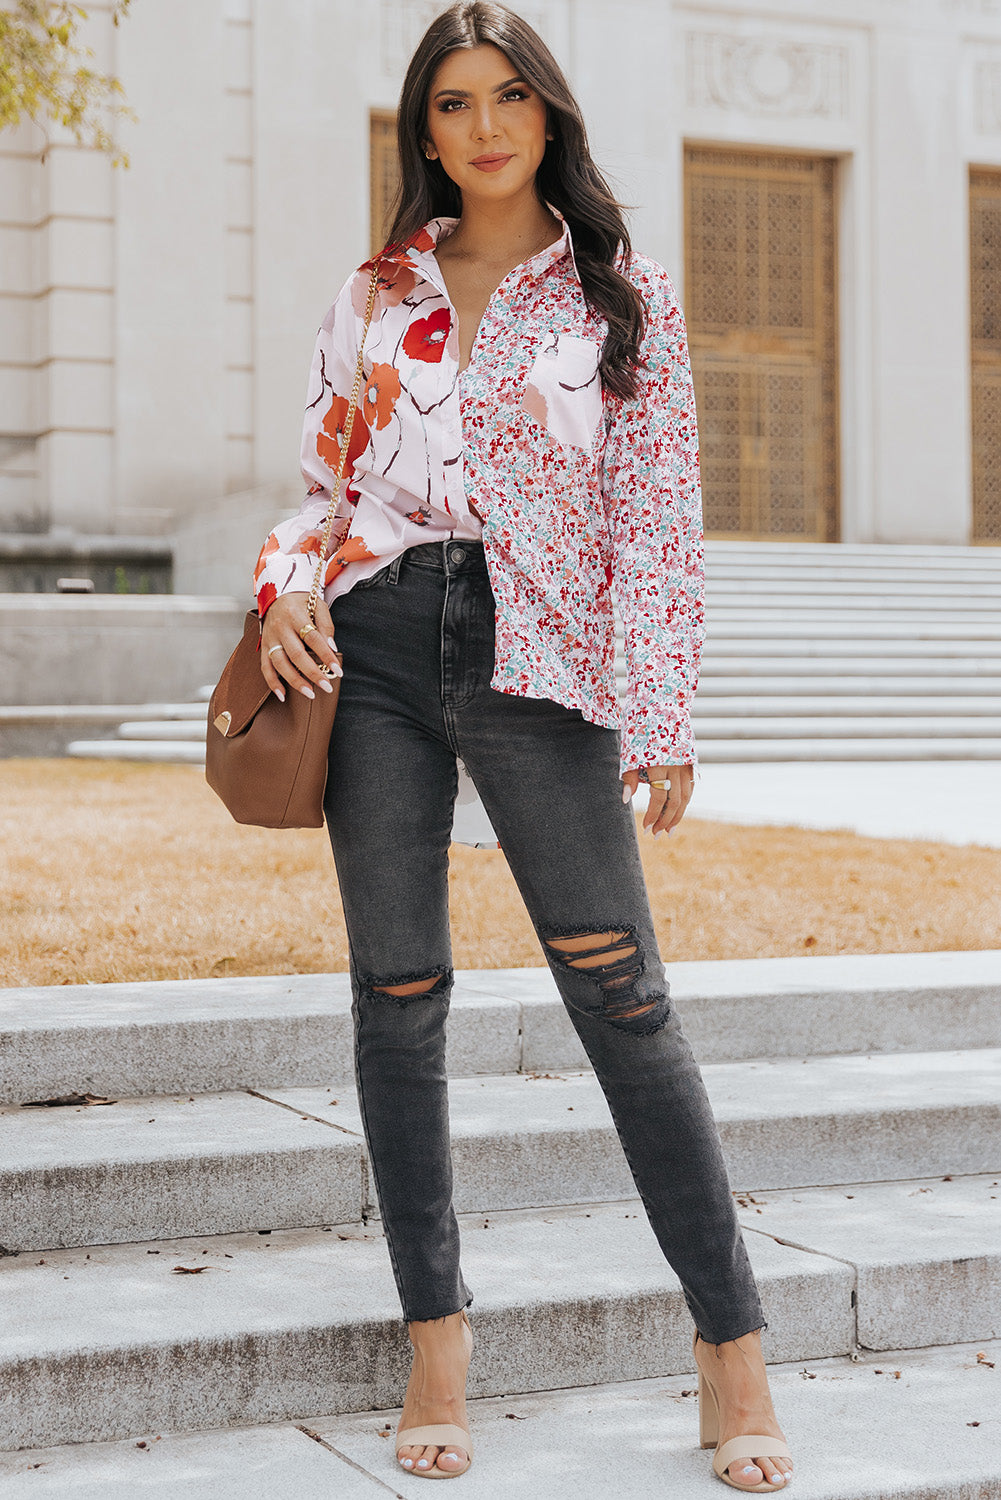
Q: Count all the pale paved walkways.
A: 1